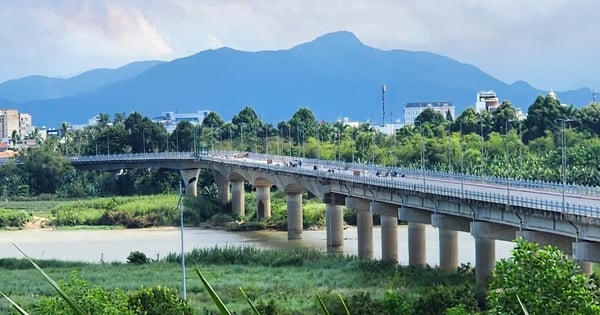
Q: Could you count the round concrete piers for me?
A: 12